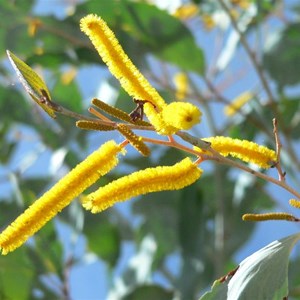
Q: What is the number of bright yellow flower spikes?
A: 5